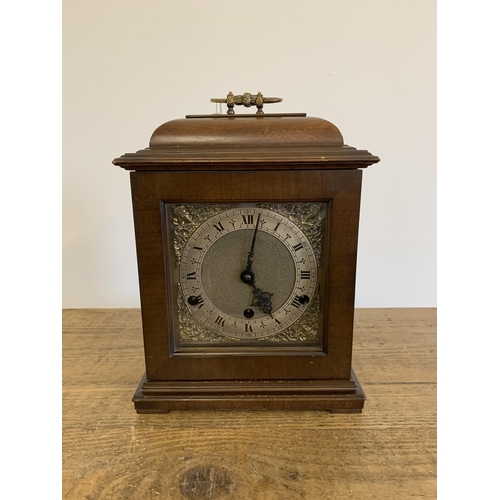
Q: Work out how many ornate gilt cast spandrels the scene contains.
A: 4